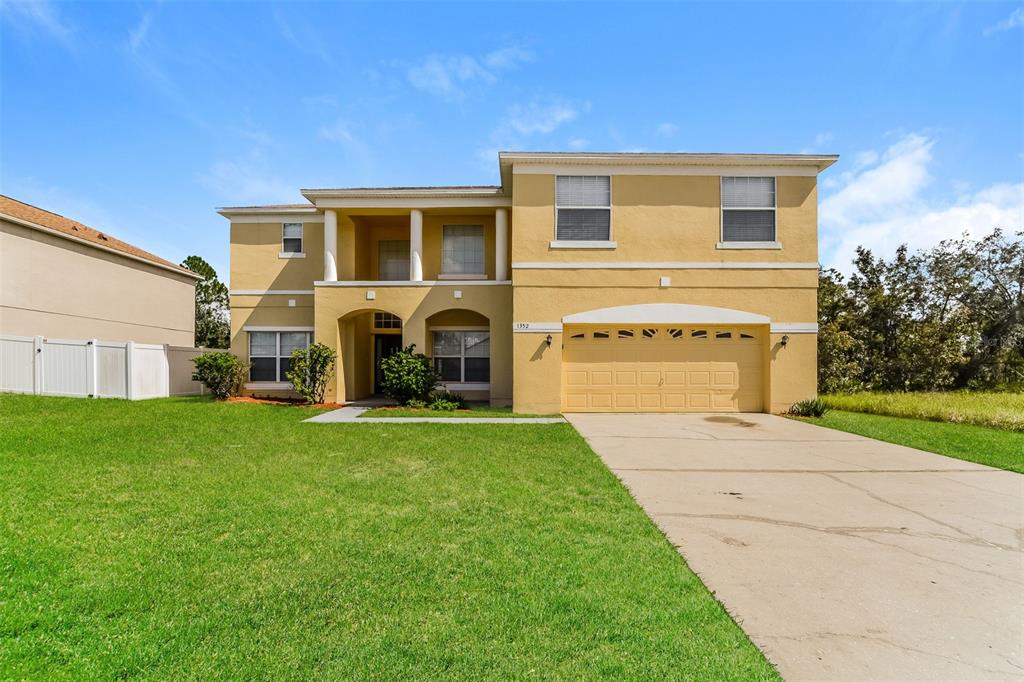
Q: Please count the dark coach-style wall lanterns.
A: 2